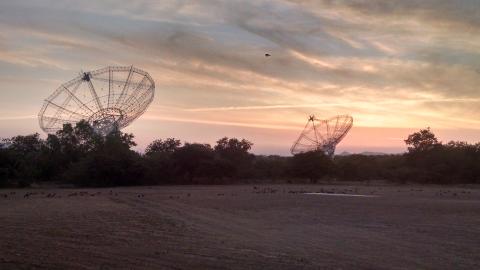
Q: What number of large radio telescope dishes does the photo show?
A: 2